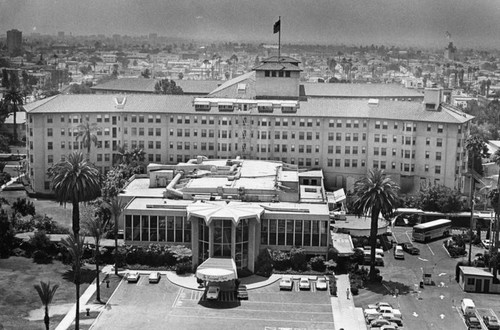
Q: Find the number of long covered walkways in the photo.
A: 1